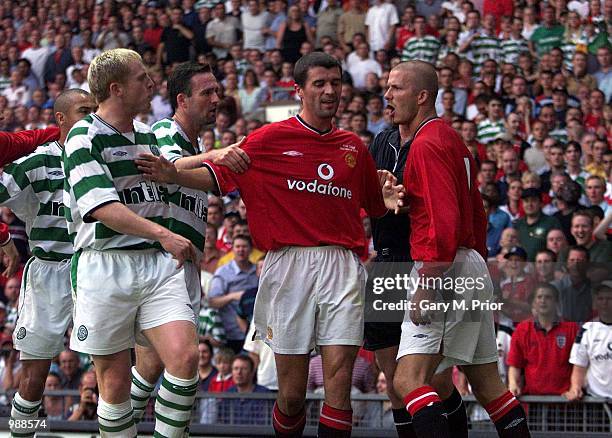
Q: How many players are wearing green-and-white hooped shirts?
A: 3